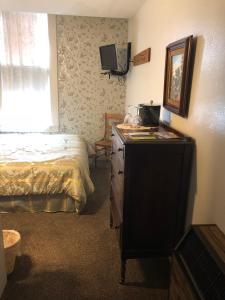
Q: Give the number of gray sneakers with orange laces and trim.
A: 0